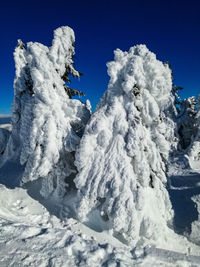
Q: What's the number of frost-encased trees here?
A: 2